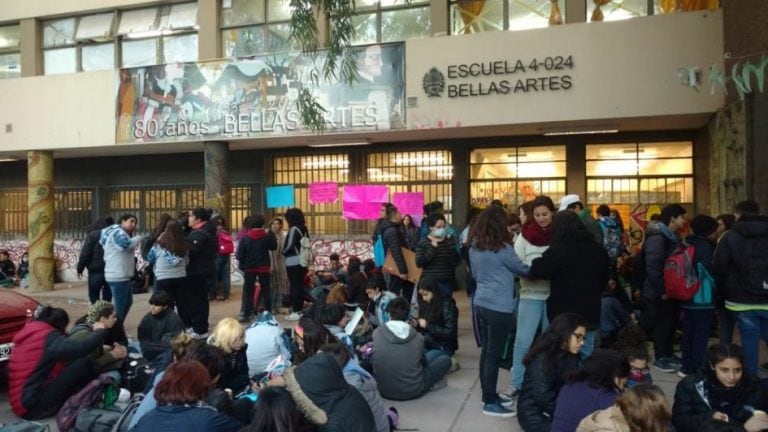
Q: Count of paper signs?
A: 4